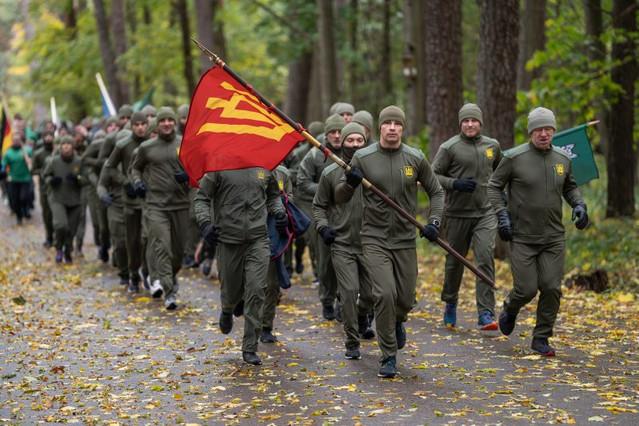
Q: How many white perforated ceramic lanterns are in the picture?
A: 0